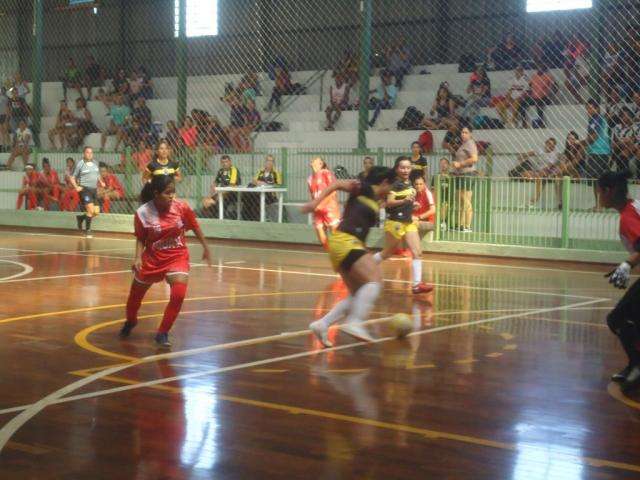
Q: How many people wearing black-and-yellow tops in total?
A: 6